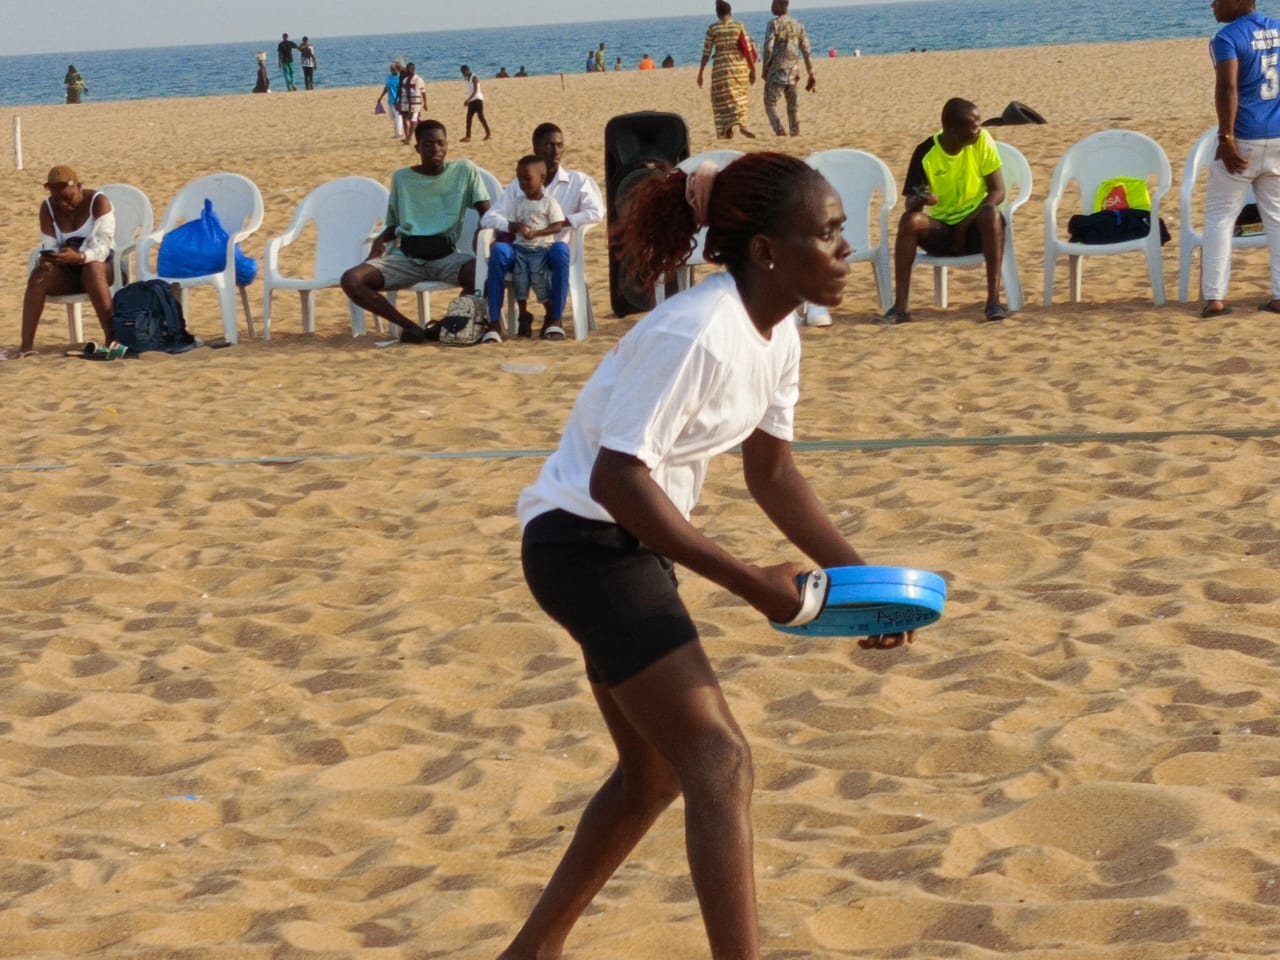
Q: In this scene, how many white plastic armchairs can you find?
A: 10